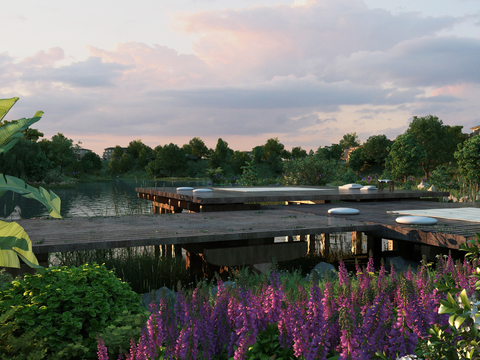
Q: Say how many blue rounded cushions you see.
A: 4